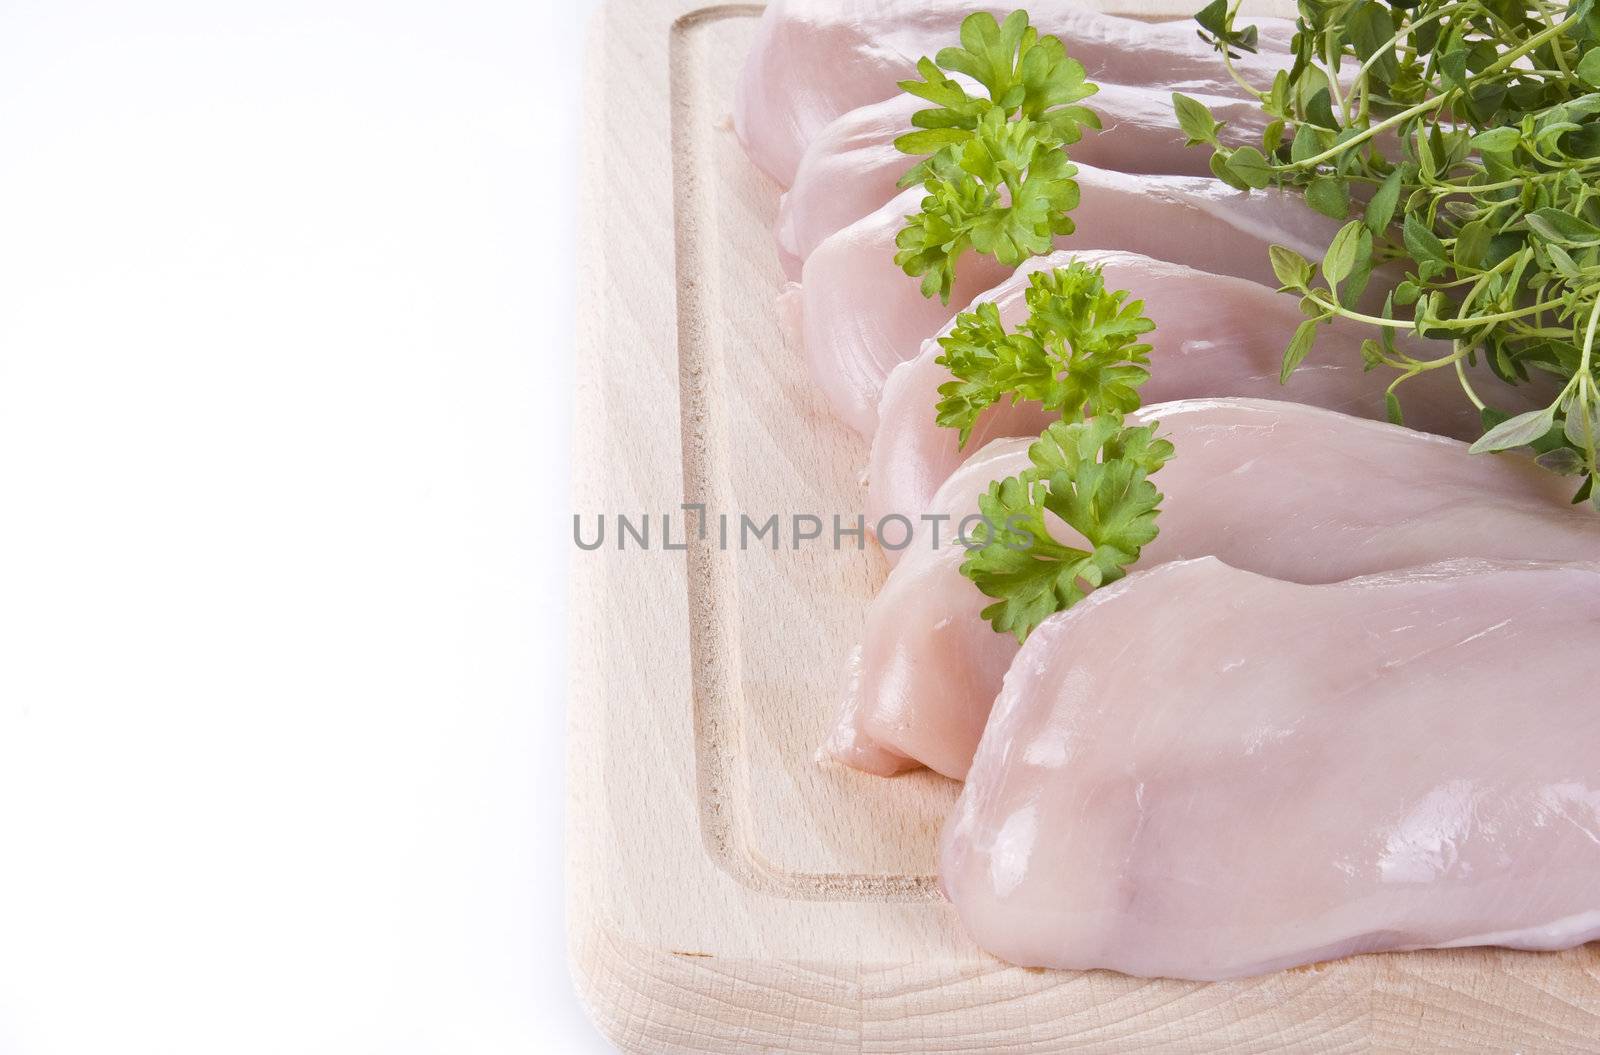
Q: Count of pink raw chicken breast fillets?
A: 6